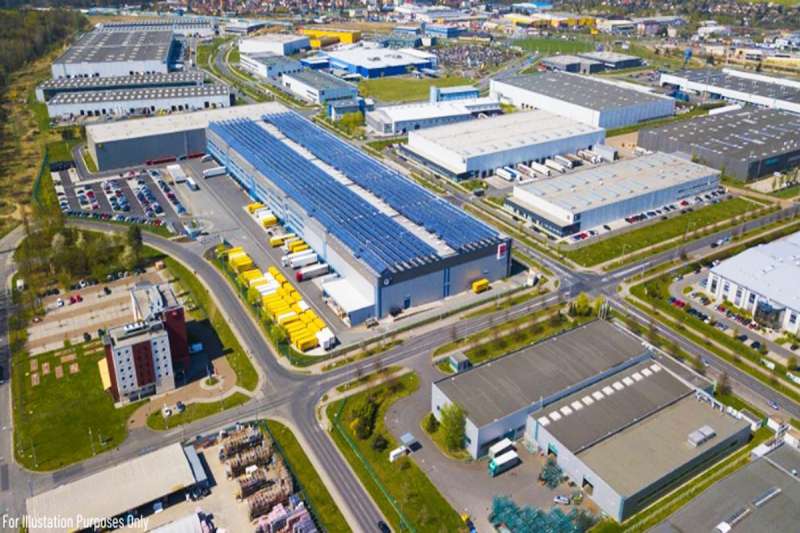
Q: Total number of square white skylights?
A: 12